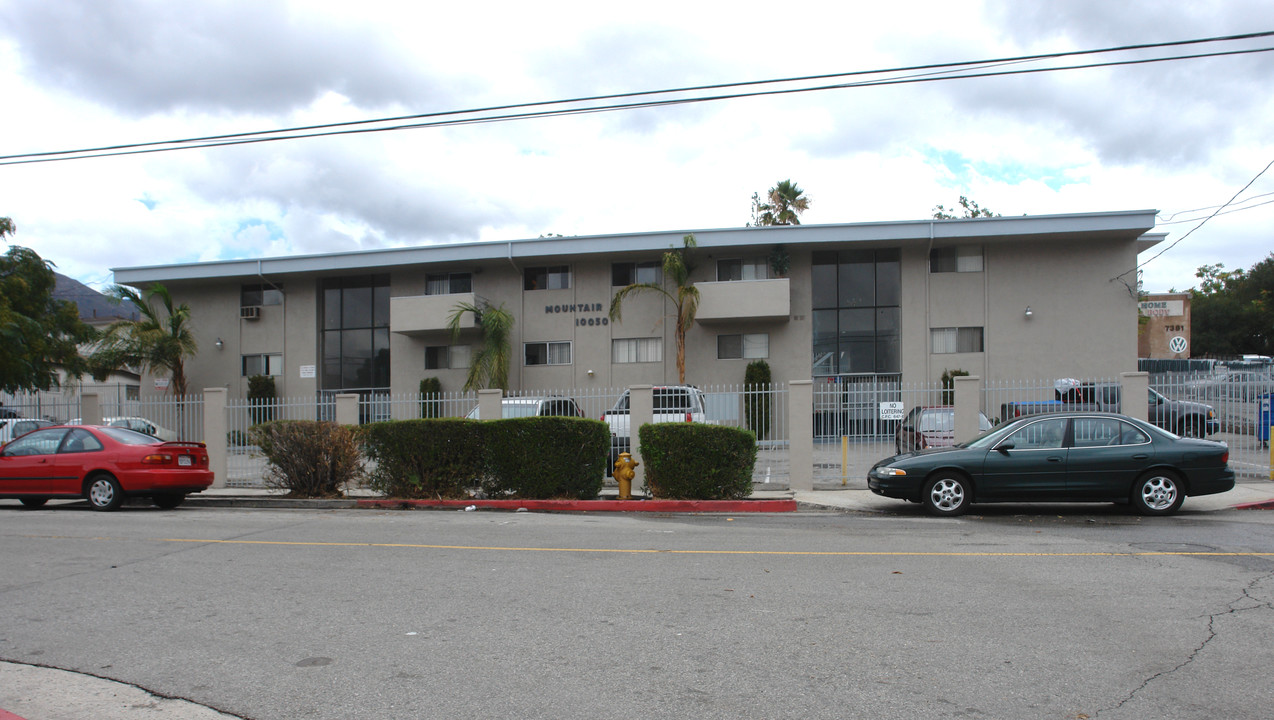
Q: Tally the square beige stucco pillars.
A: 8